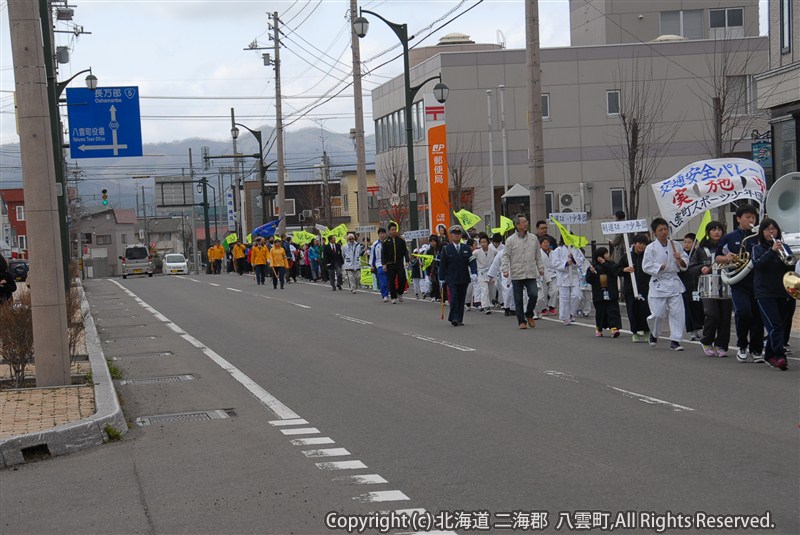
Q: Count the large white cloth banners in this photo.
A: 1